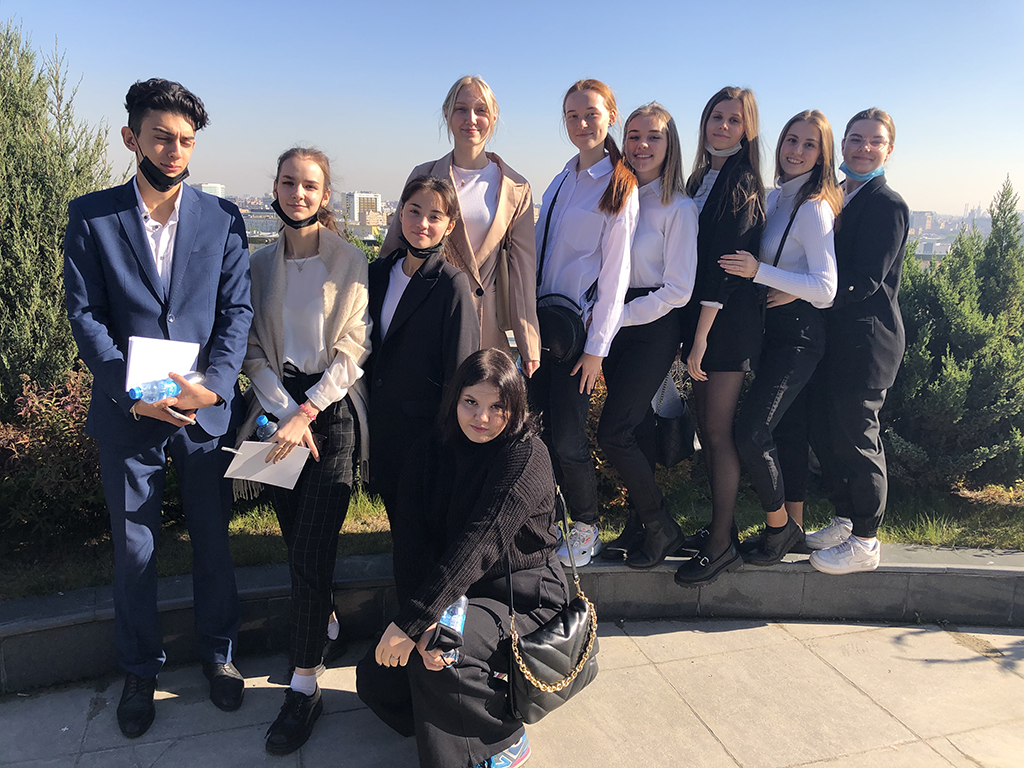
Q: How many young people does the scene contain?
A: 10